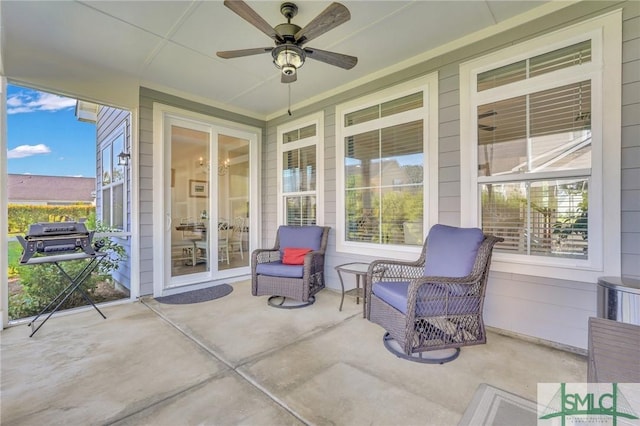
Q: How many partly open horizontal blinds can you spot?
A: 3